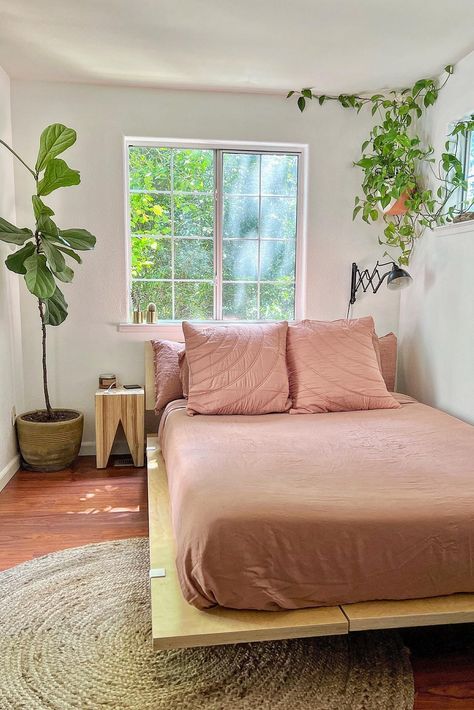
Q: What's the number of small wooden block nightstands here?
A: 1